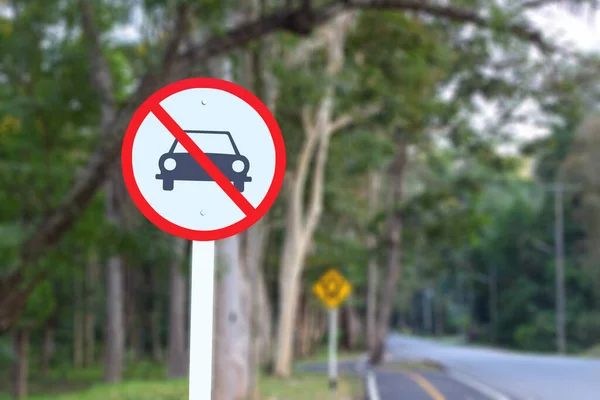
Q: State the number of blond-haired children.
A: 0